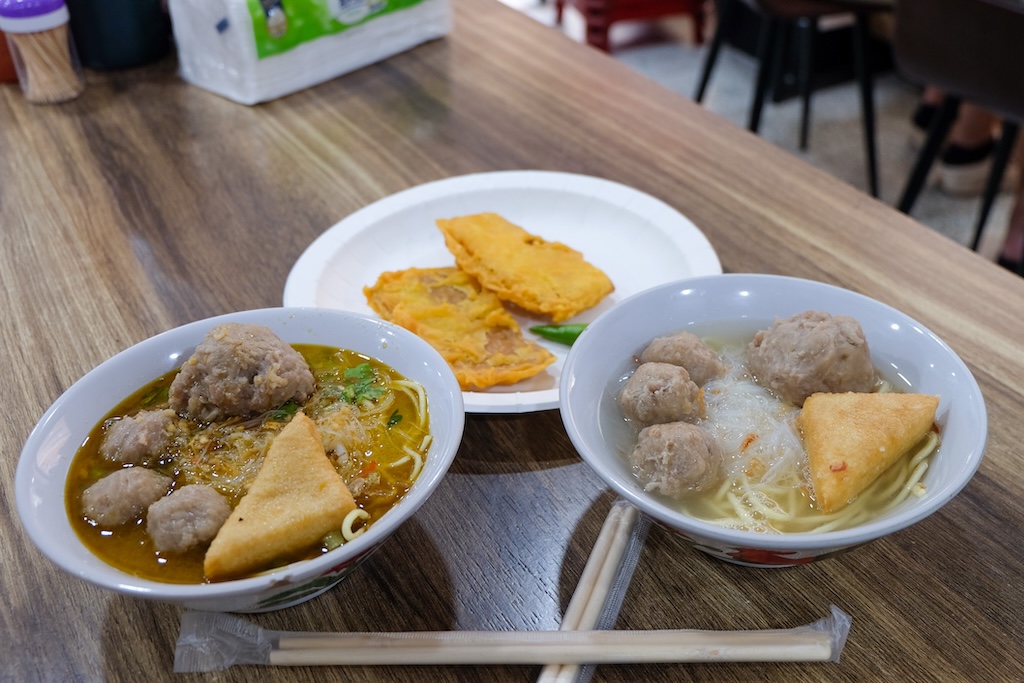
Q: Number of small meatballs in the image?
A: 6